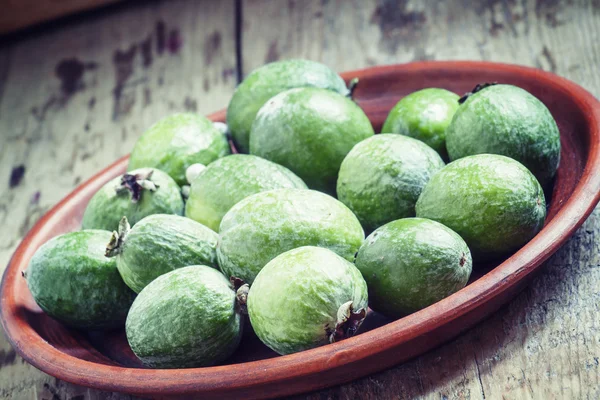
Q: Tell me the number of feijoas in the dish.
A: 15